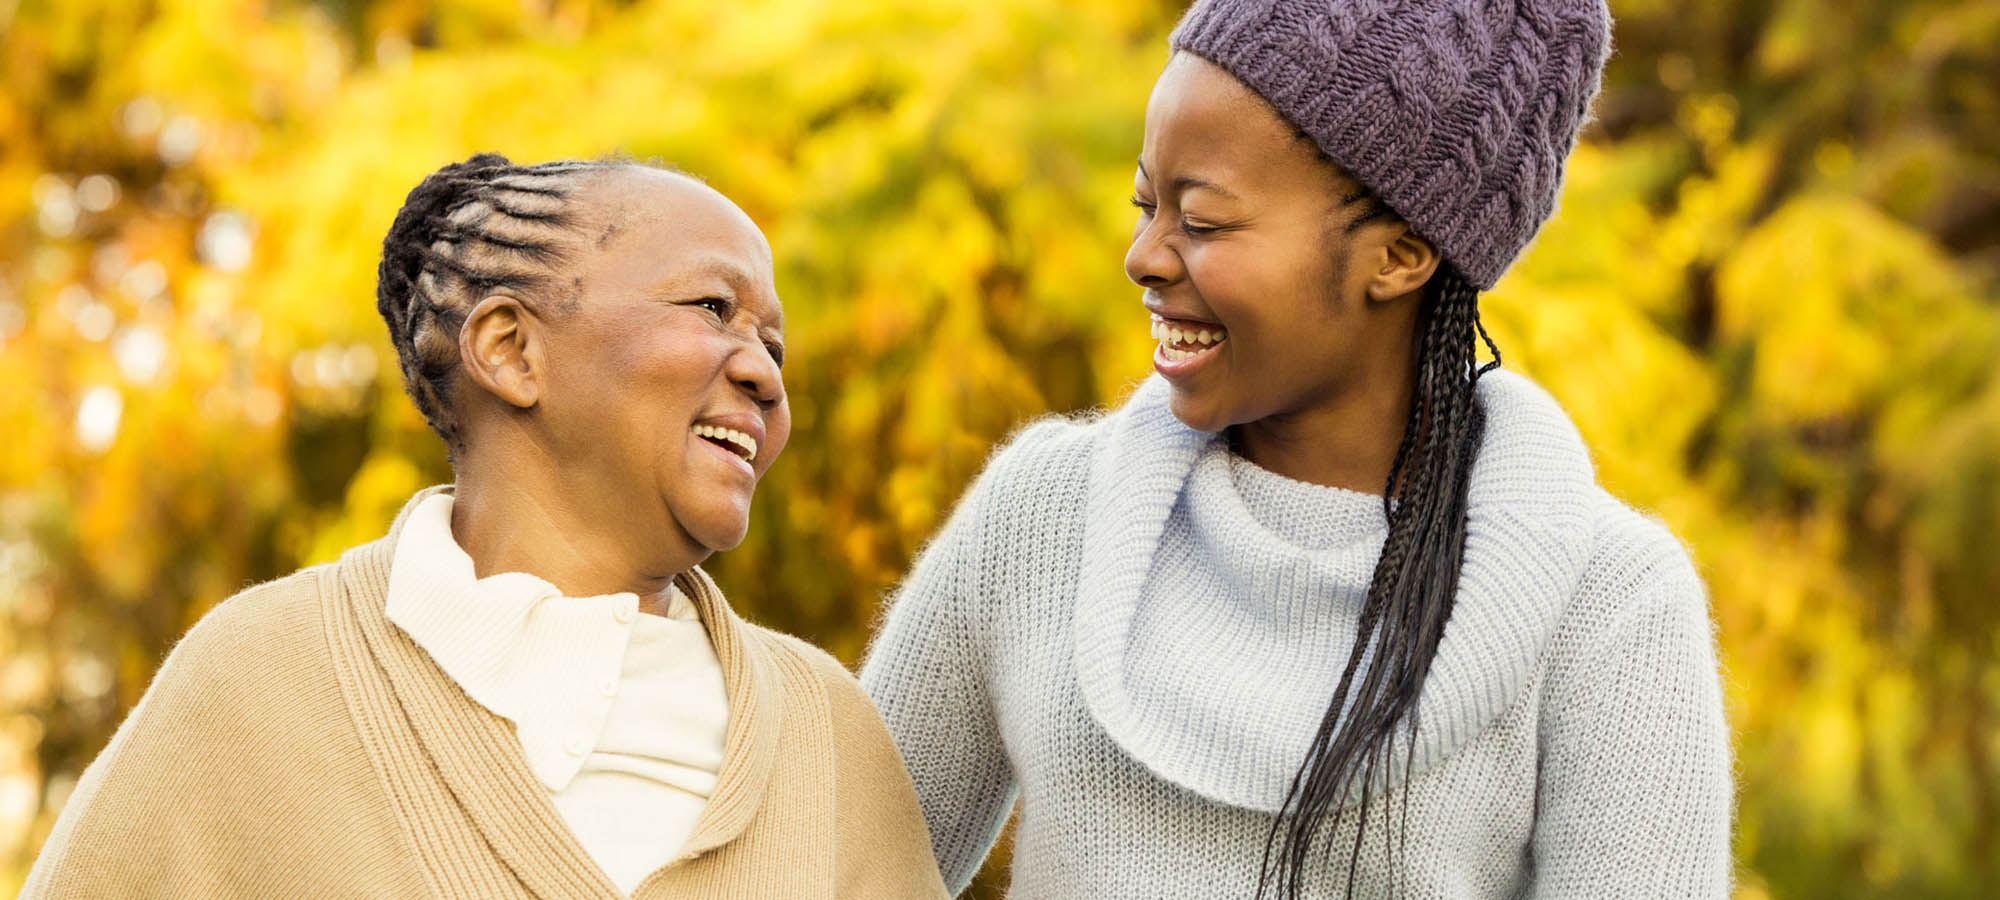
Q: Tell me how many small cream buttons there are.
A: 3